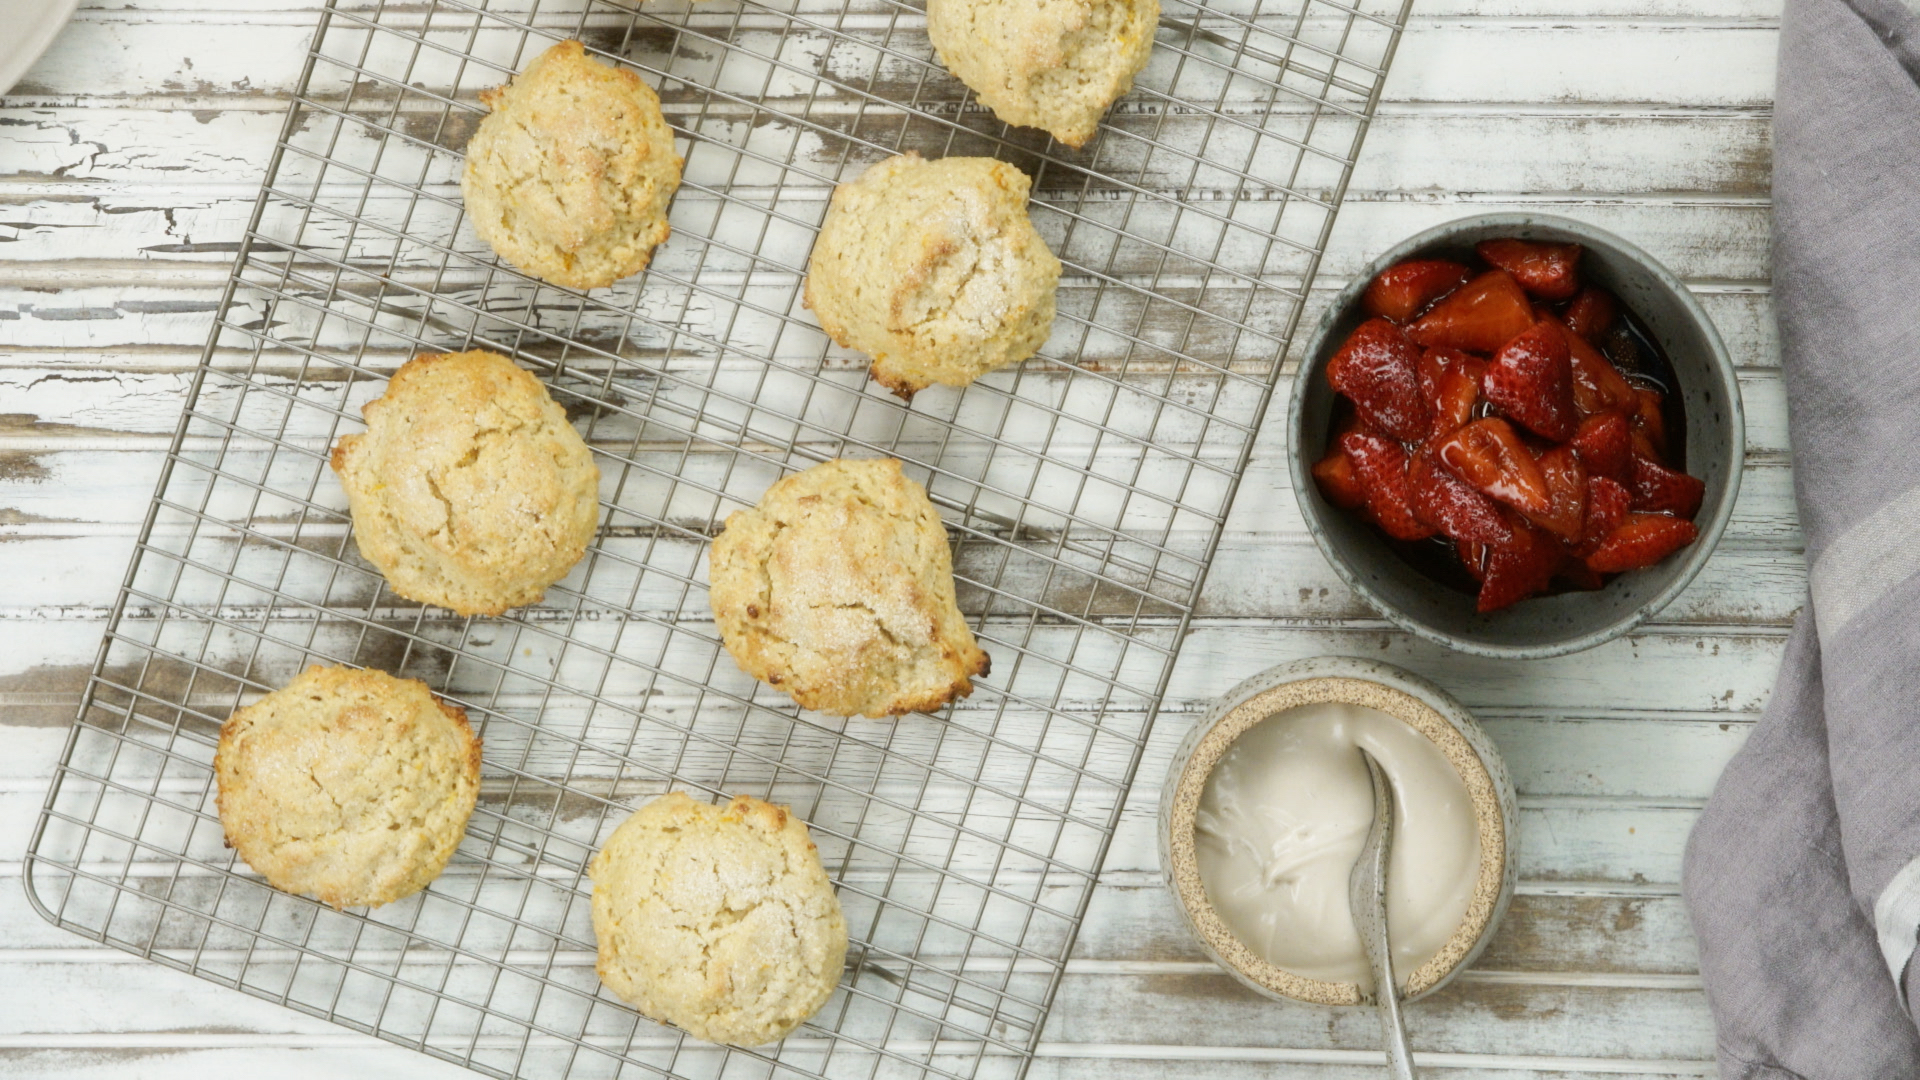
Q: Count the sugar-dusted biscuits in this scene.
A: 7